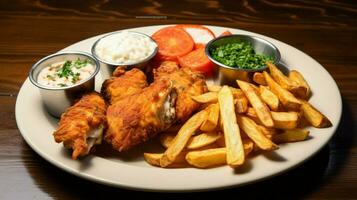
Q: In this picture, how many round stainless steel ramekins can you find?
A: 3